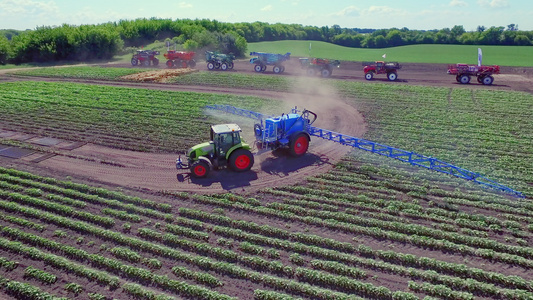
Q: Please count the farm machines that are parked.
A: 7